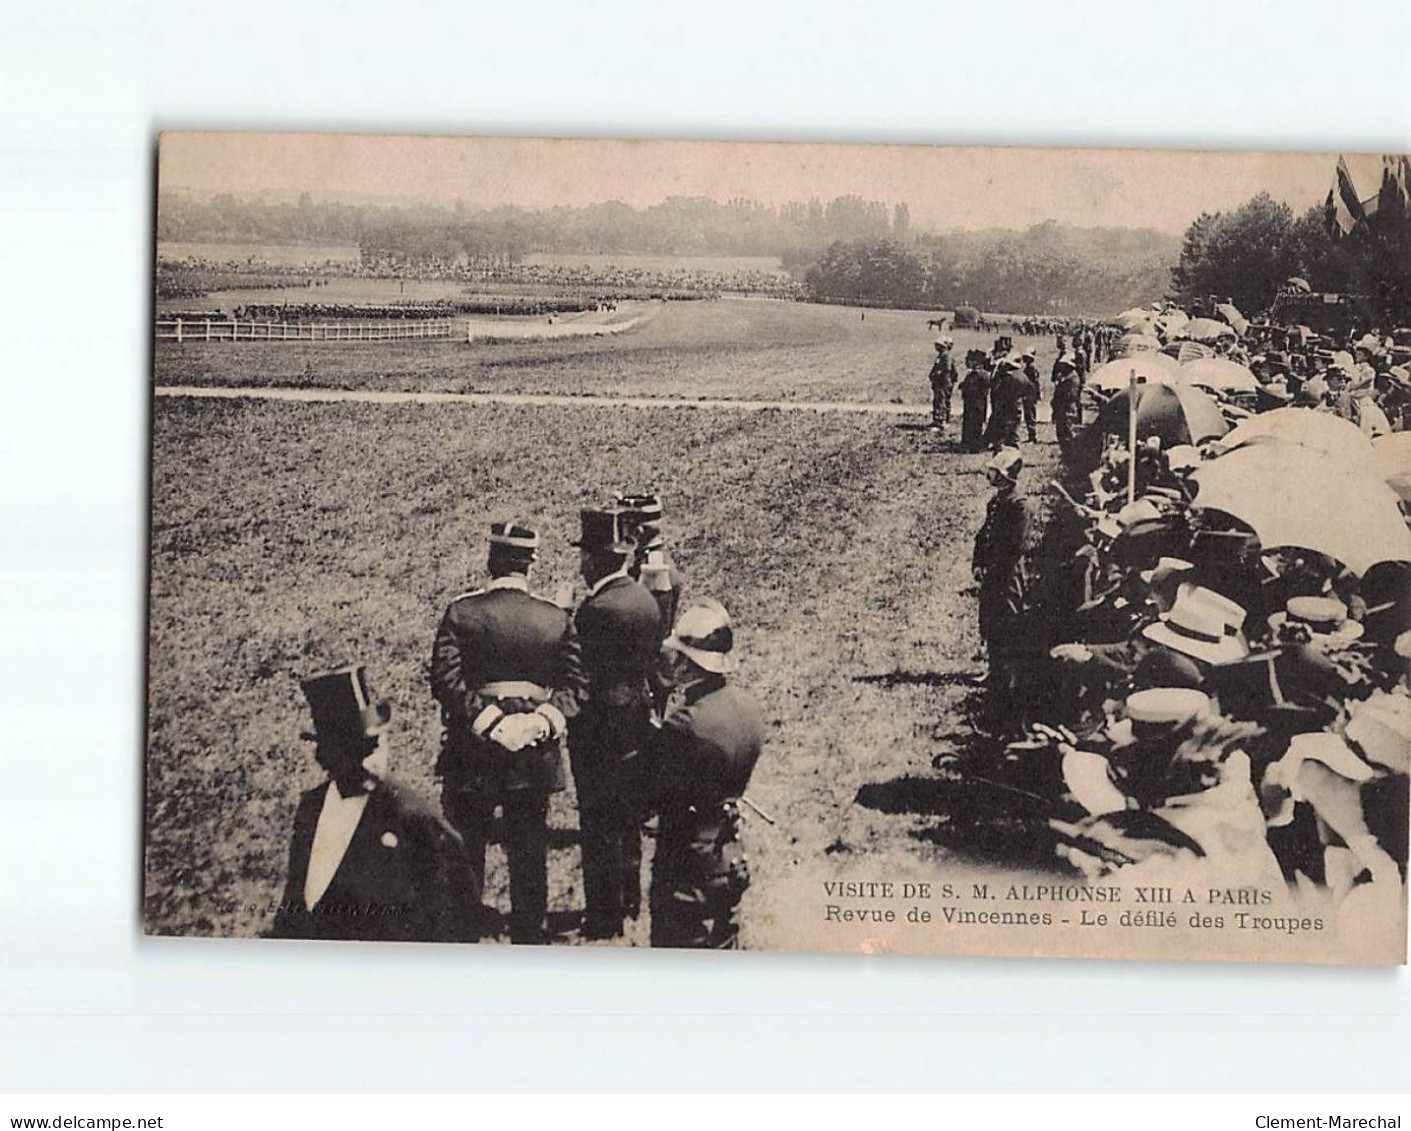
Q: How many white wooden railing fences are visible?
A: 1